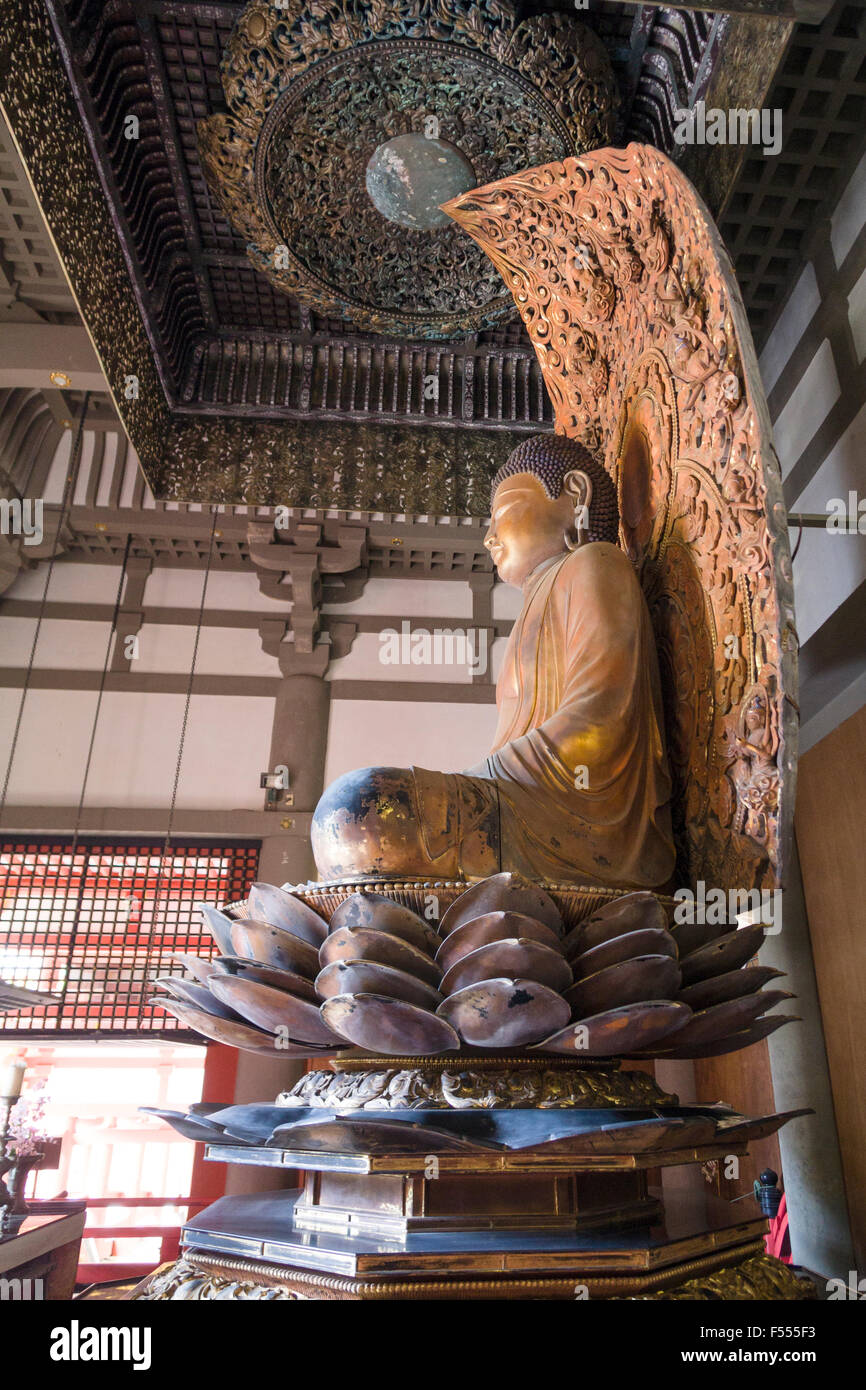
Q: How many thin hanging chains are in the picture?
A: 3